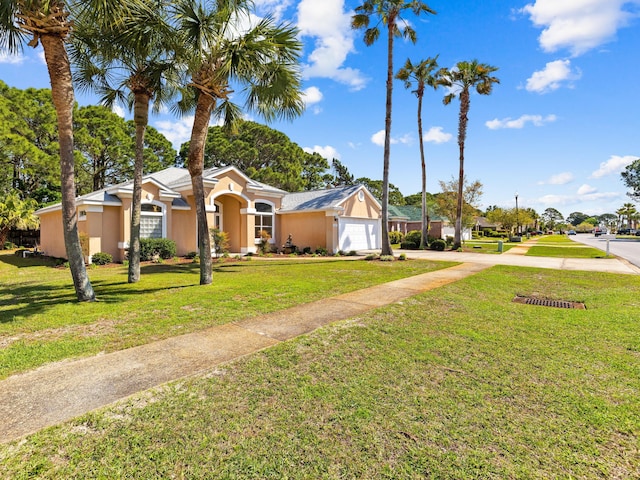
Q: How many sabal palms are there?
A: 3